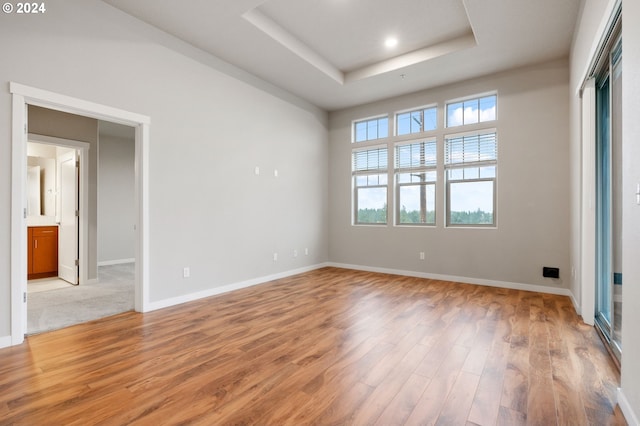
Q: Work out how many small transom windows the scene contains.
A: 3